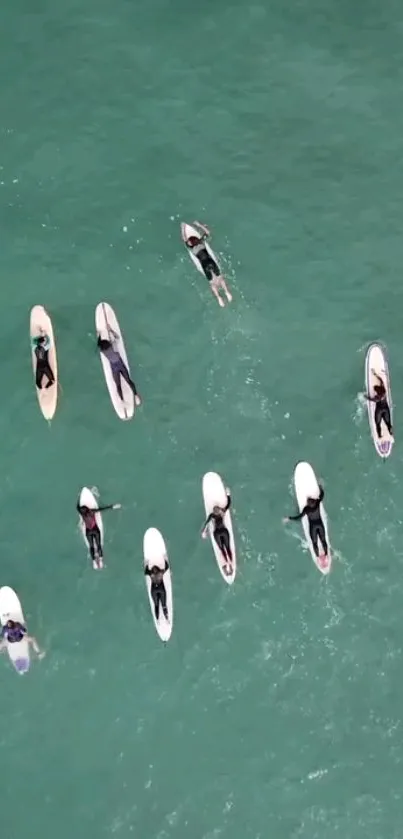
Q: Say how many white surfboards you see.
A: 8